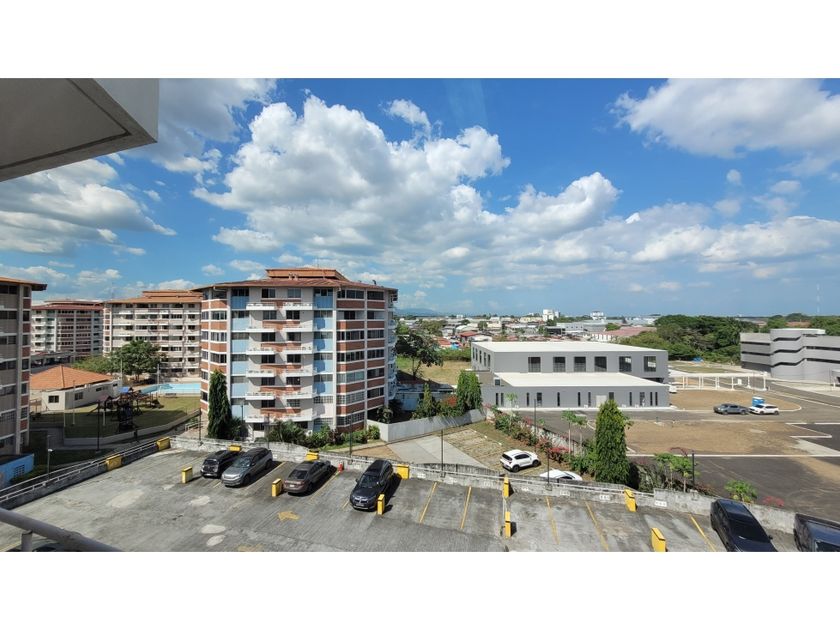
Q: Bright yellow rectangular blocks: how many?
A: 12